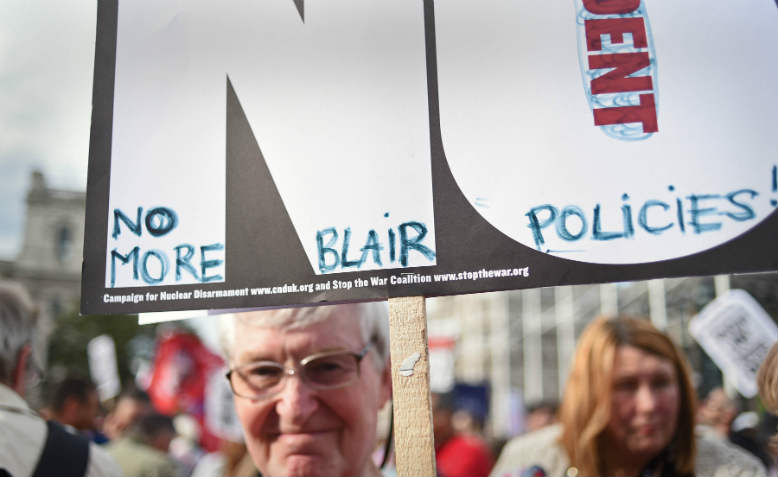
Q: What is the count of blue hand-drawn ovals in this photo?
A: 1